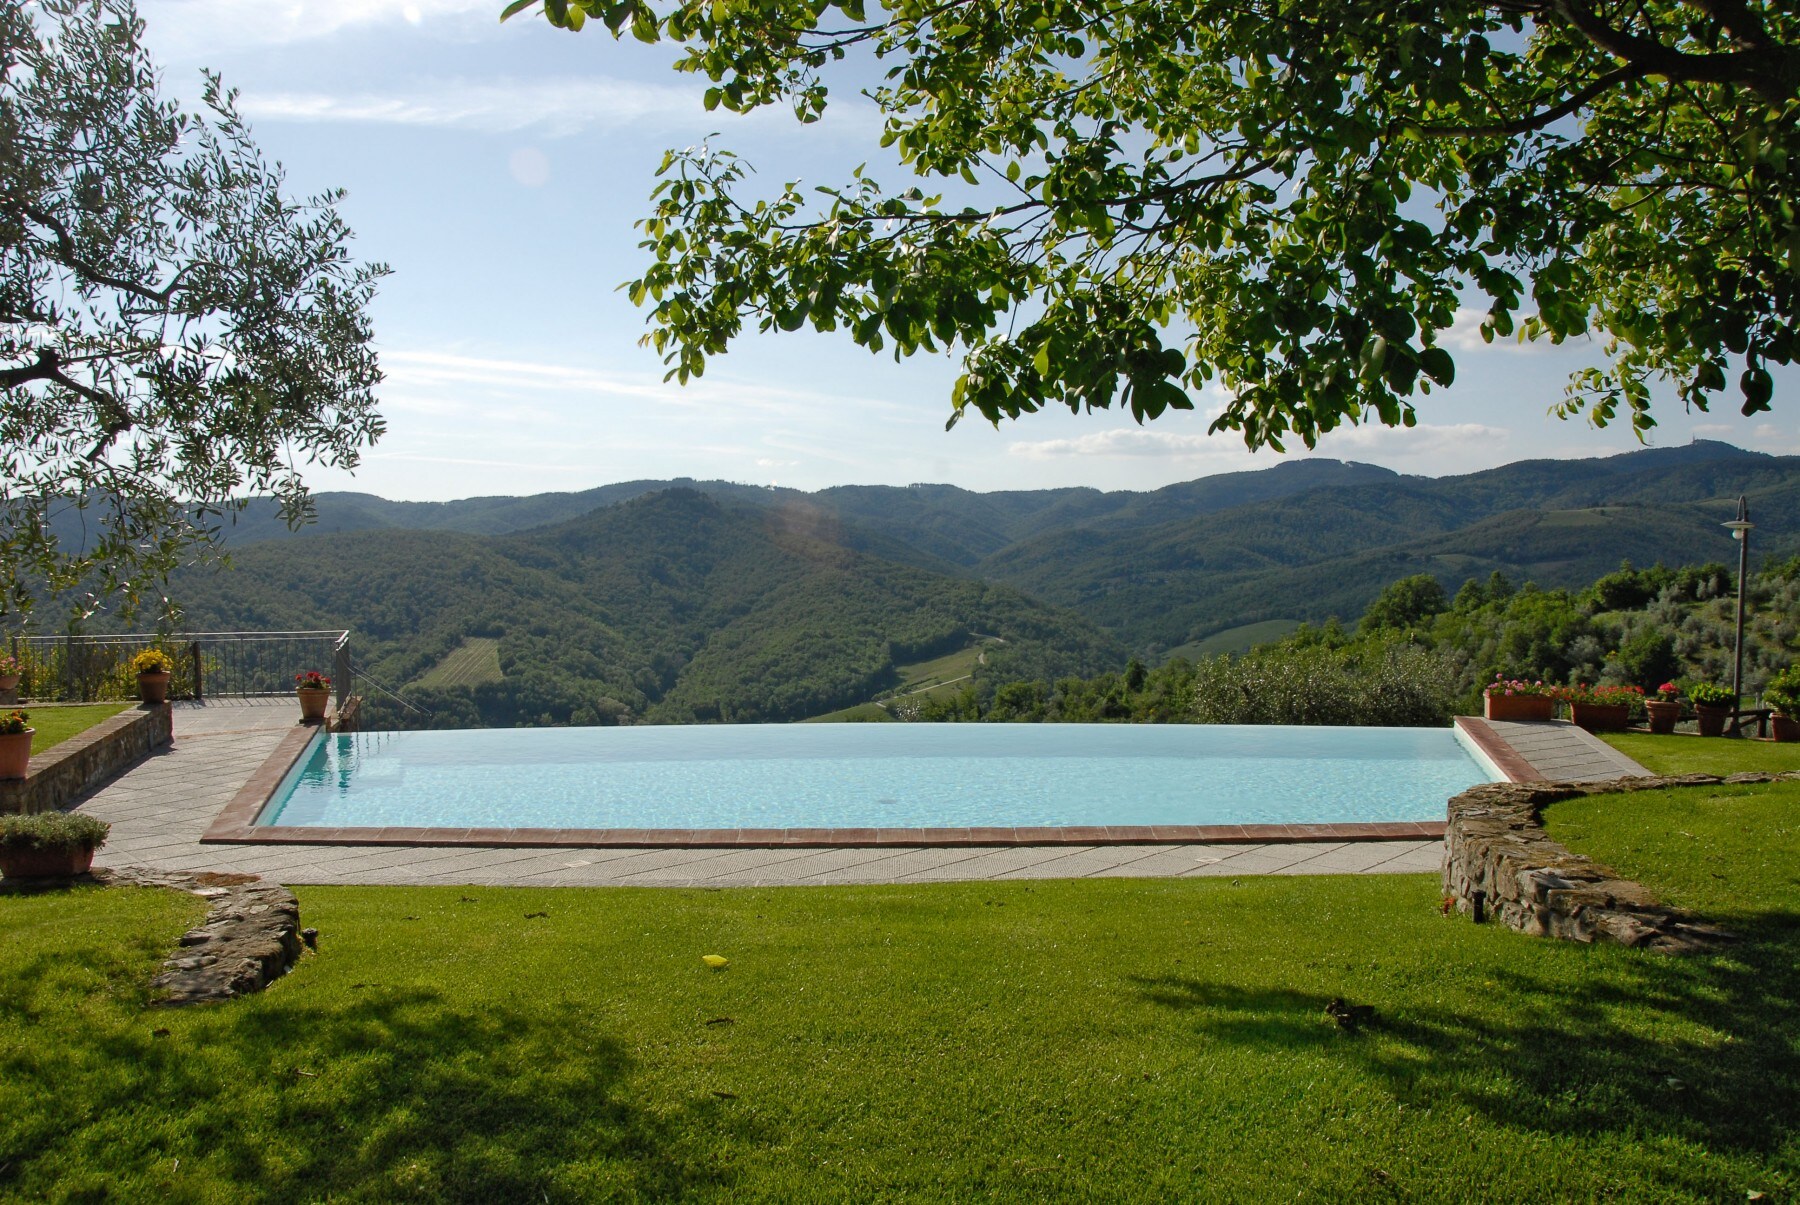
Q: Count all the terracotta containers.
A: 10